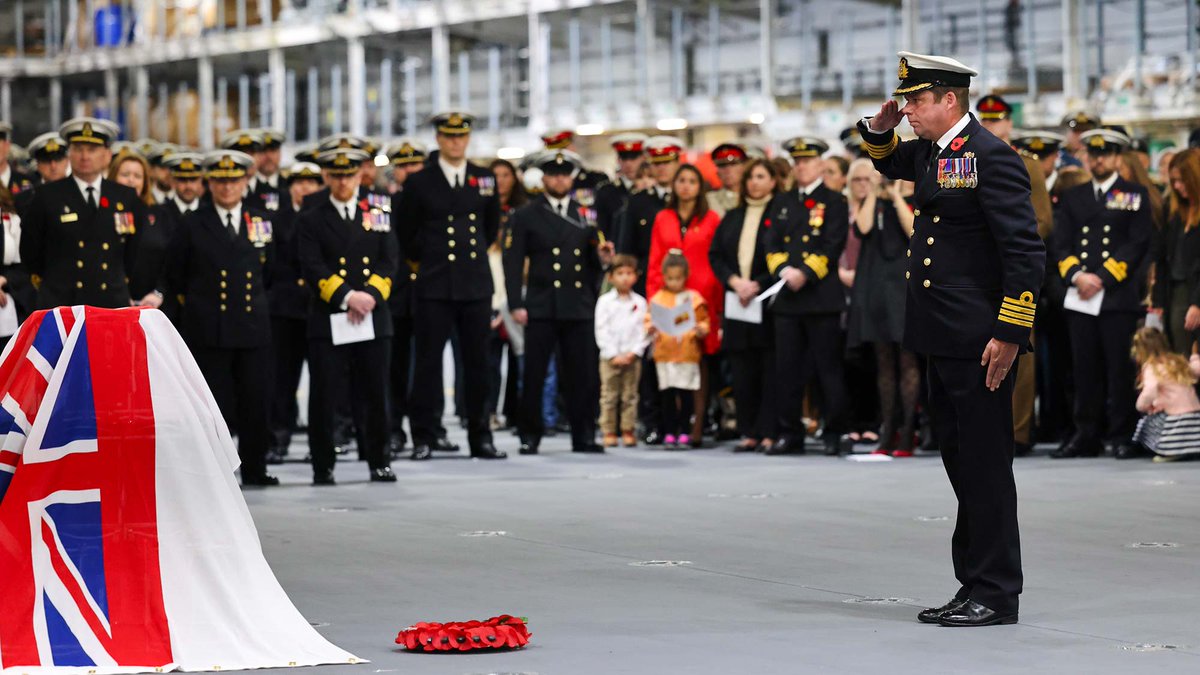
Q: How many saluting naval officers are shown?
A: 1